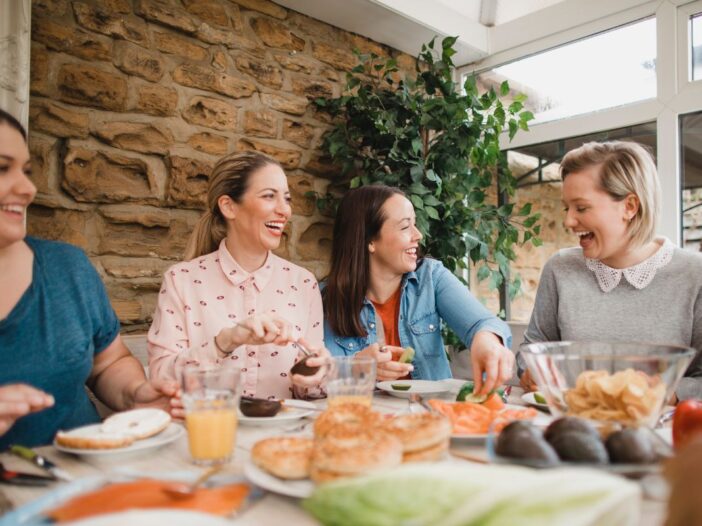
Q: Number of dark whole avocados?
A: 4